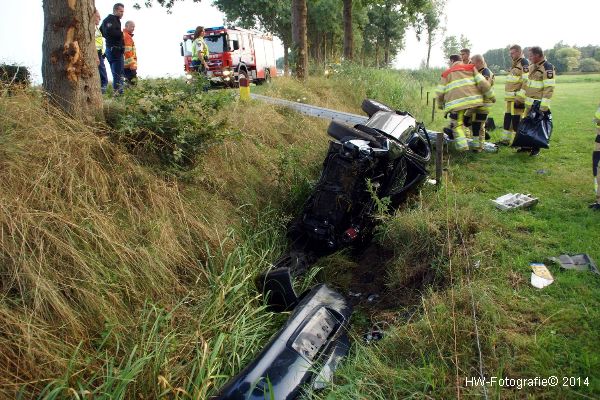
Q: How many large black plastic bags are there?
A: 1